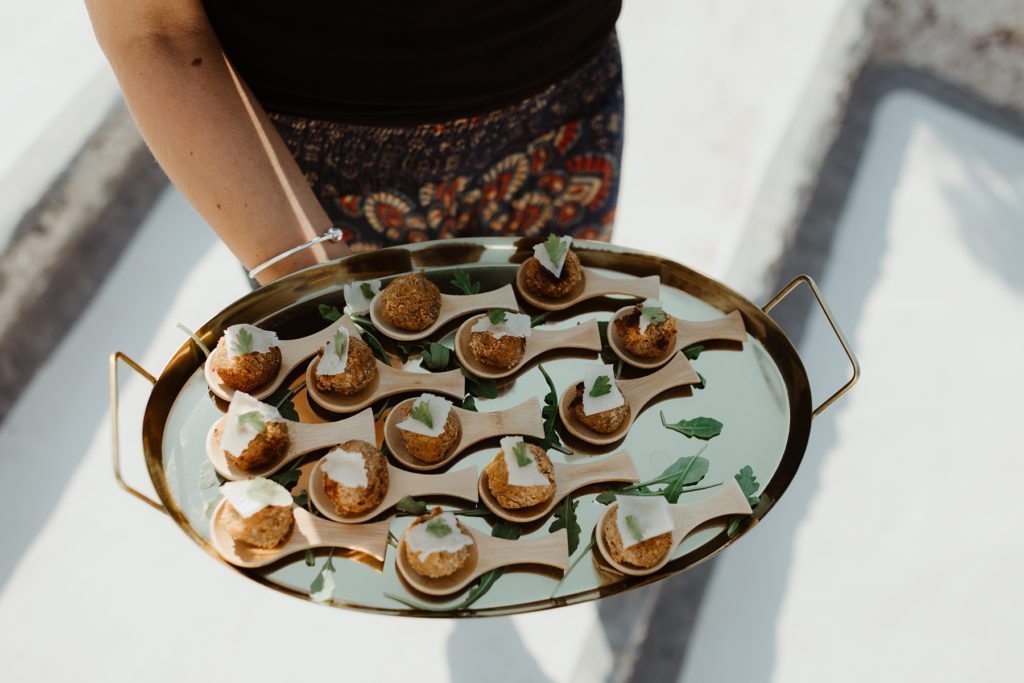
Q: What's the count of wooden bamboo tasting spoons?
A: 14